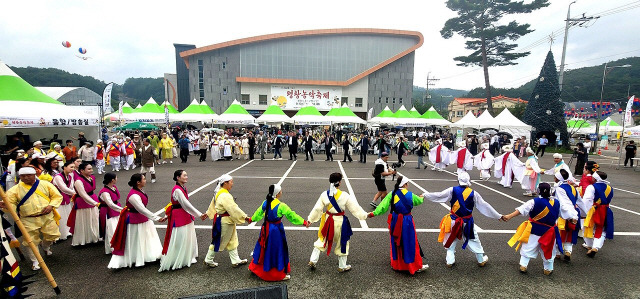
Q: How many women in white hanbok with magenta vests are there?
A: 6